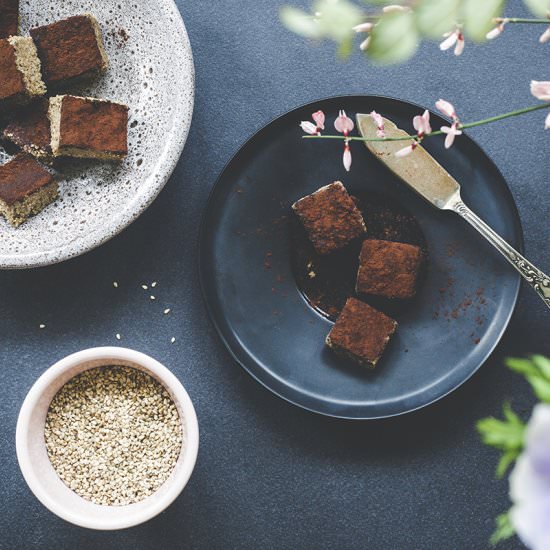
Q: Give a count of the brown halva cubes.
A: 9